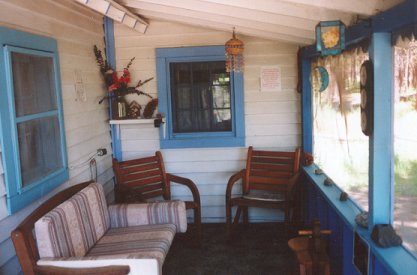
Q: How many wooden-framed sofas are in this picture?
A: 1